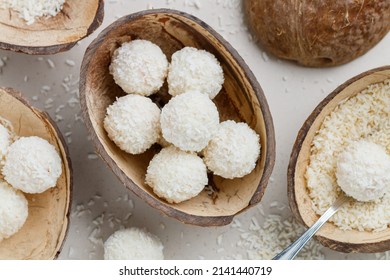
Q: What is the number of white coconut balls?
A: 11